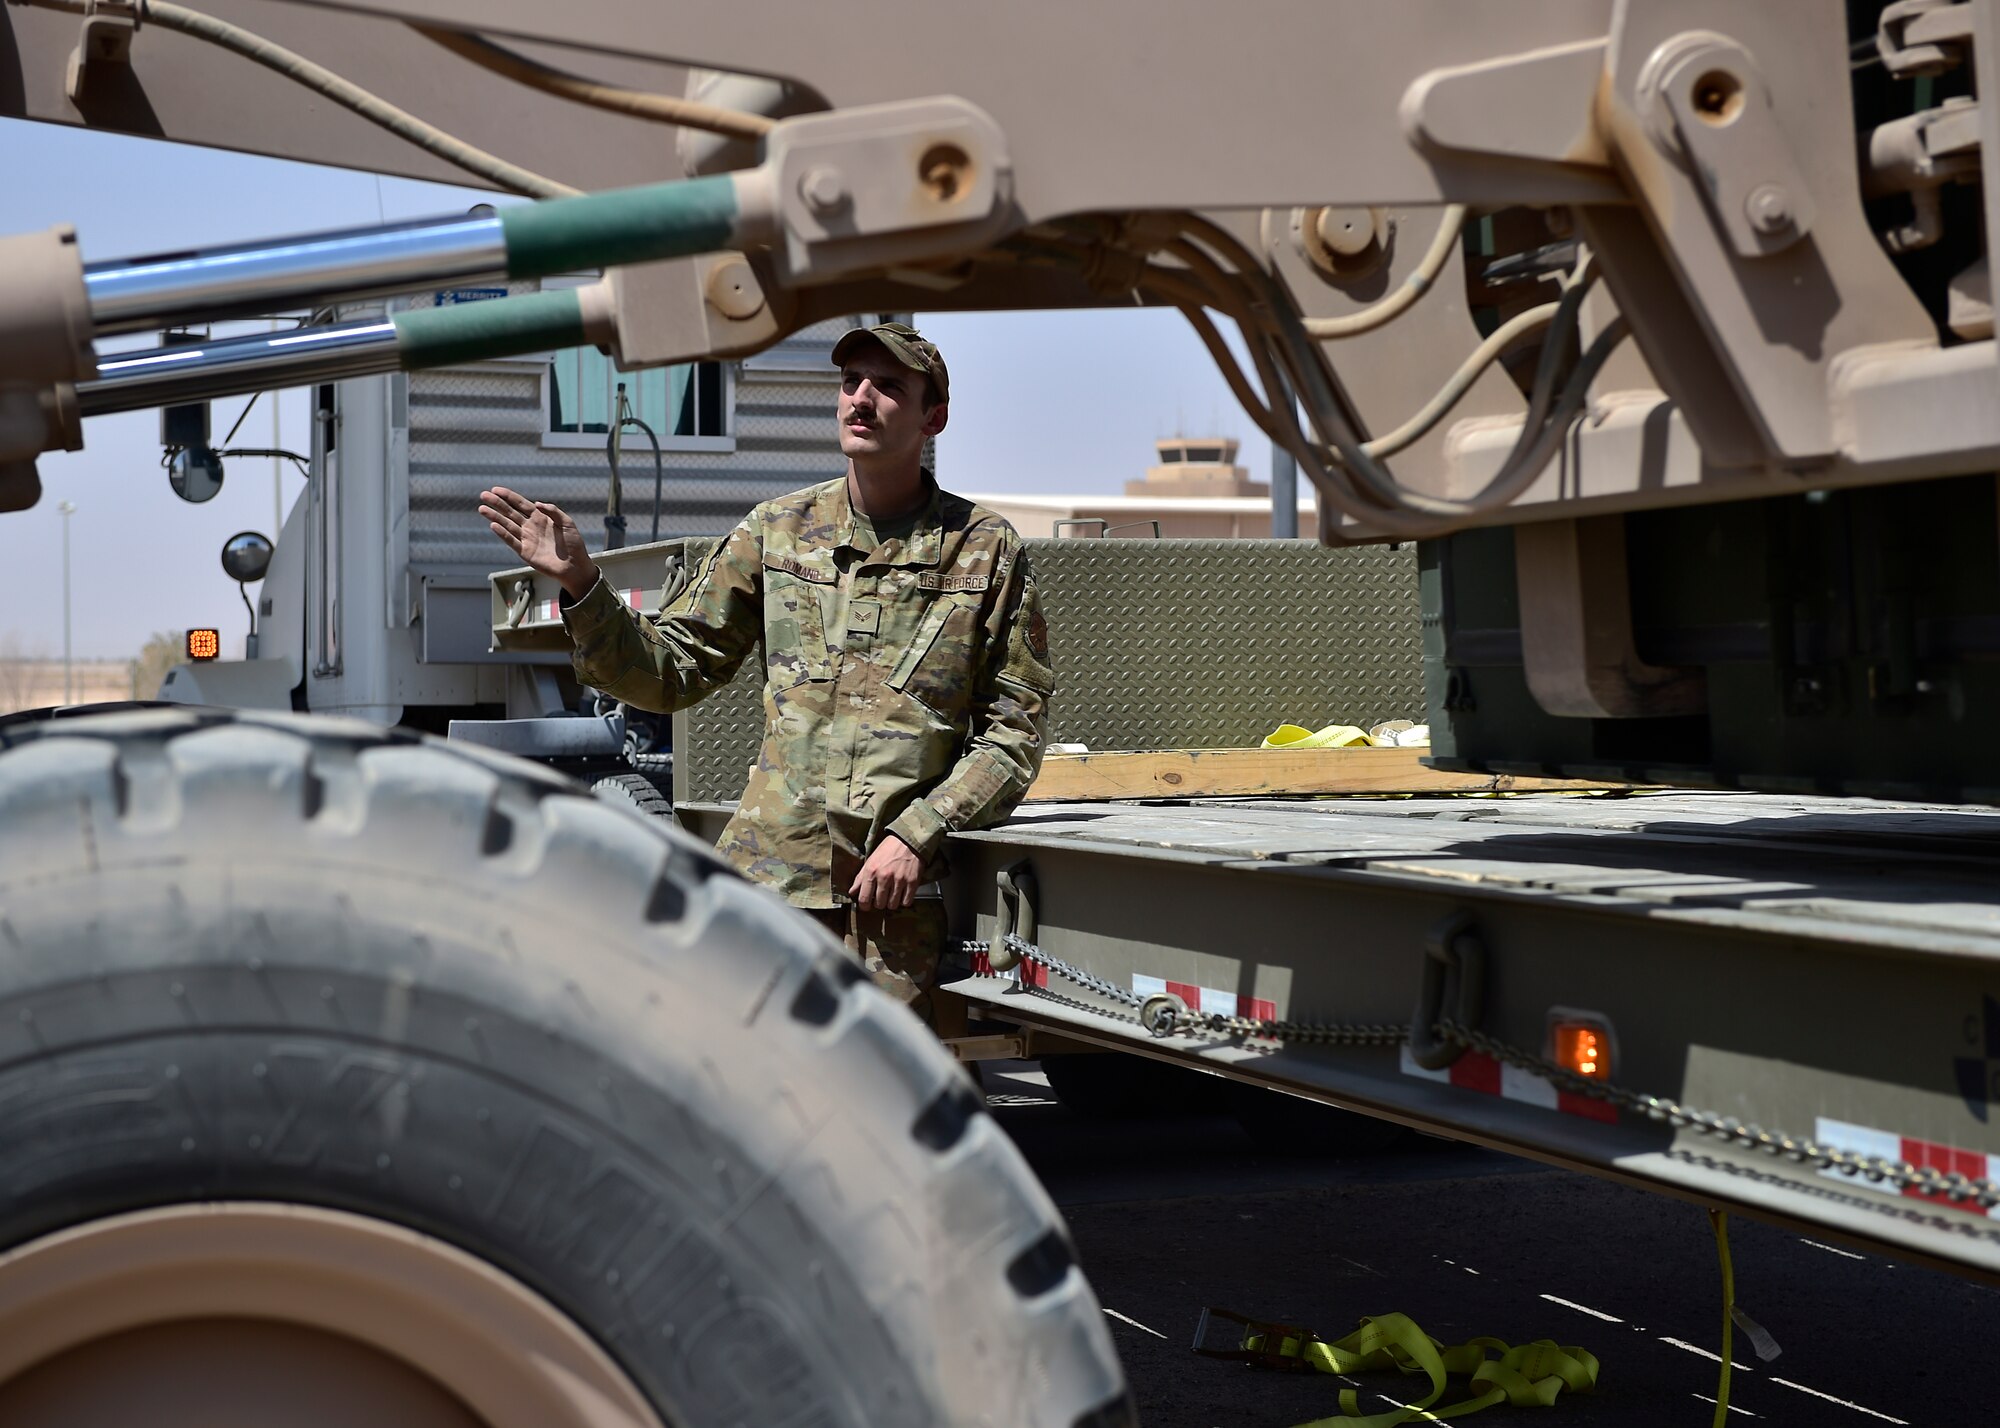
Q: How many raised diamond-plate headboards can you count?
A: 1